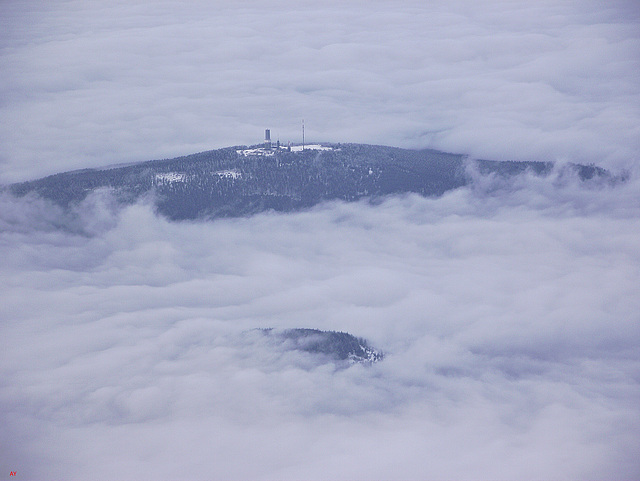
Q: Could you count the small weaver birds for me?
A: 0